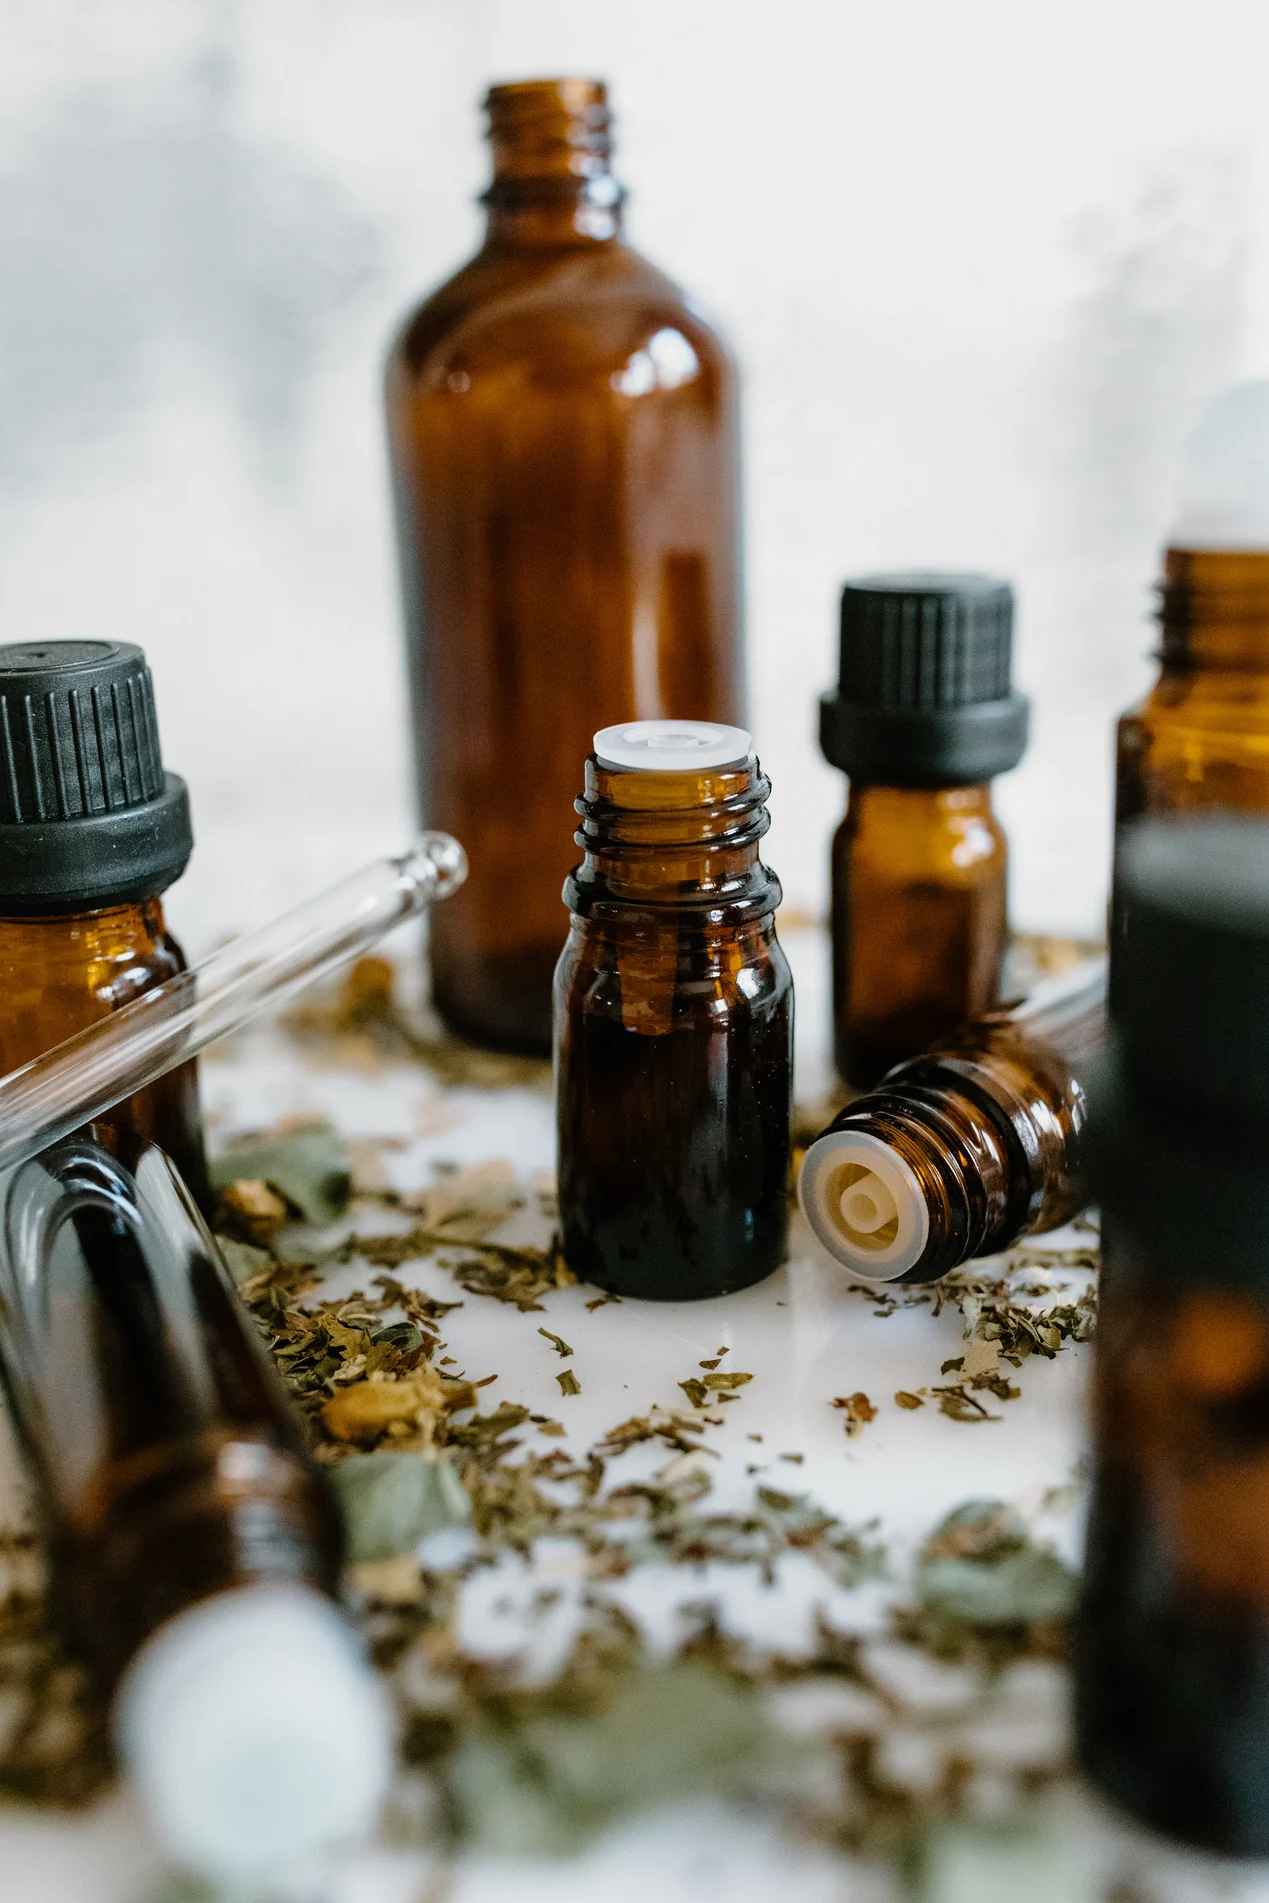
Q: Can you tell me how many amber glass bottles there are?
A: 8